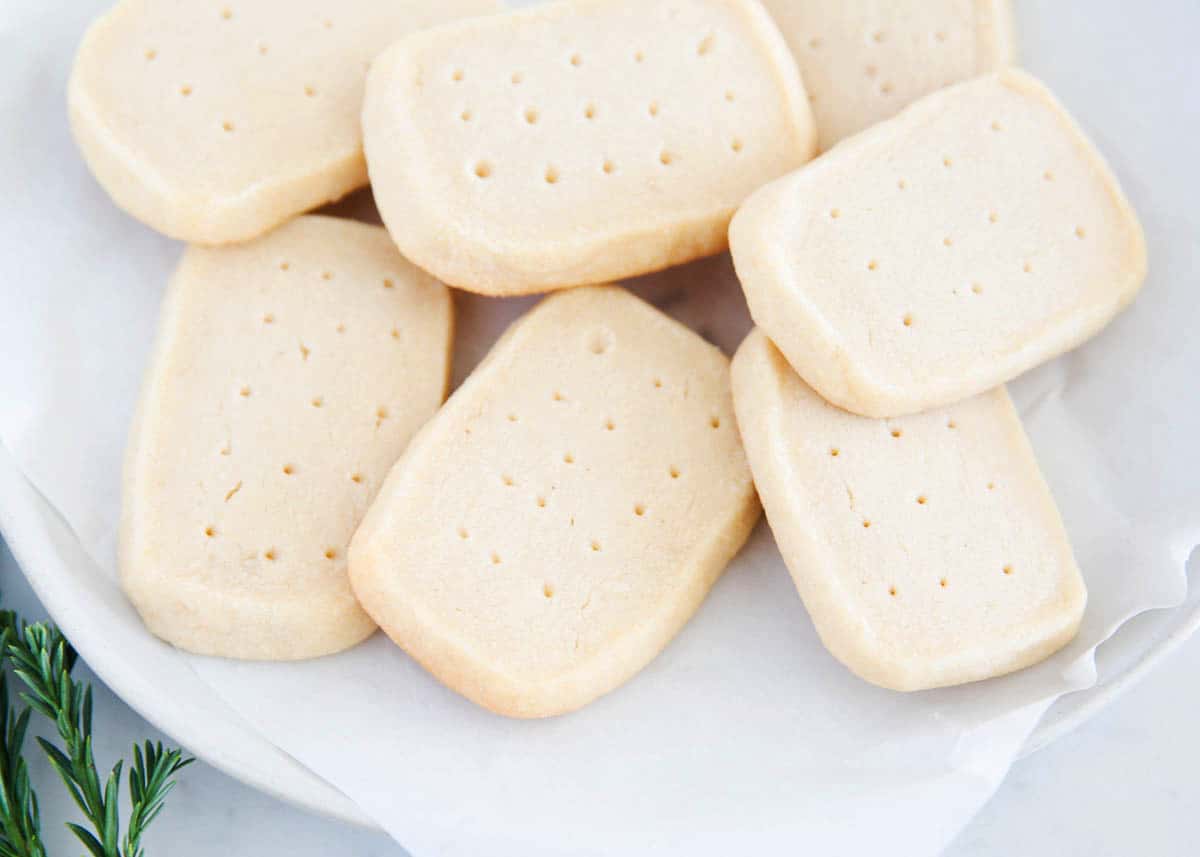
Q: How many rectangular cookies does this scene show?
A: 7